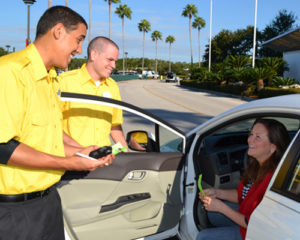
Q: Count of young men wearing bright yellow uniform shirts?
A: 2